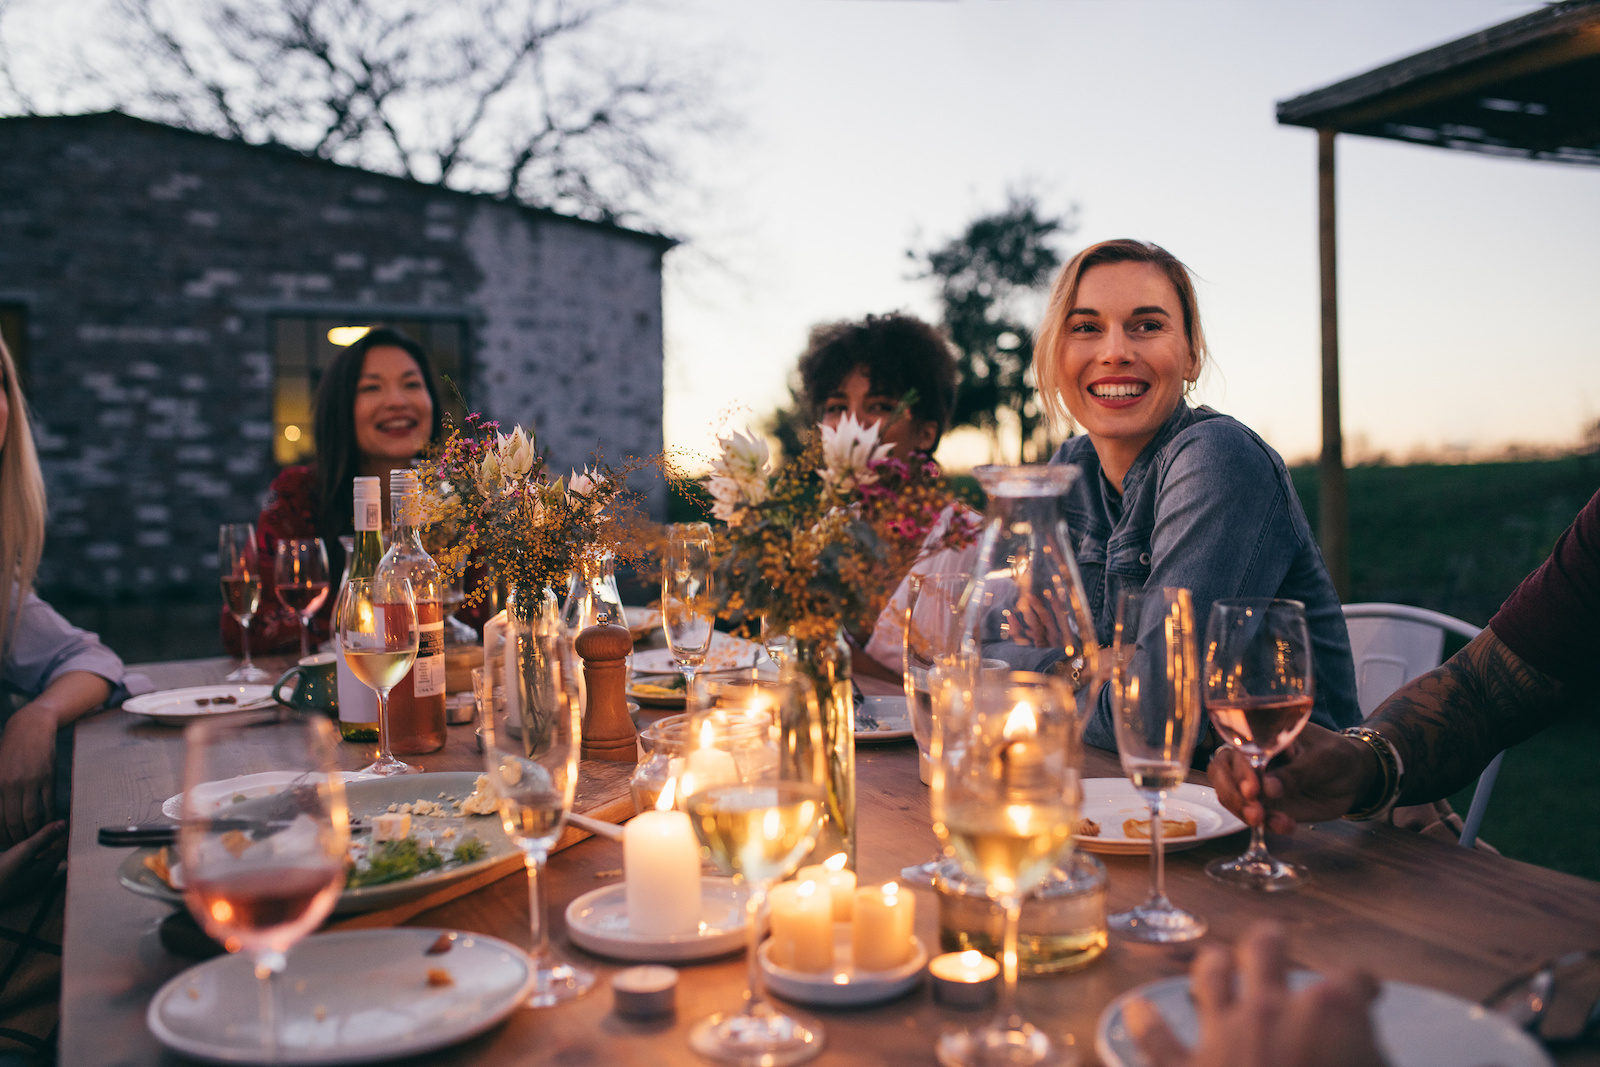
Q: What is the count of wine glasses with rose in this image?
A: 3